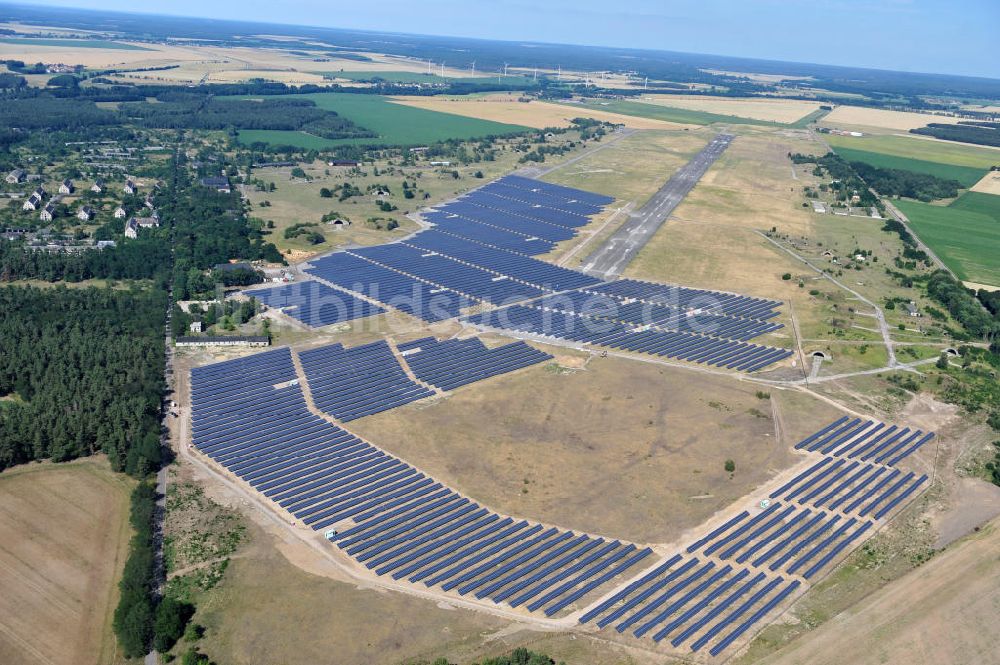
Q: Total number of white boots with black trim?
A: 0